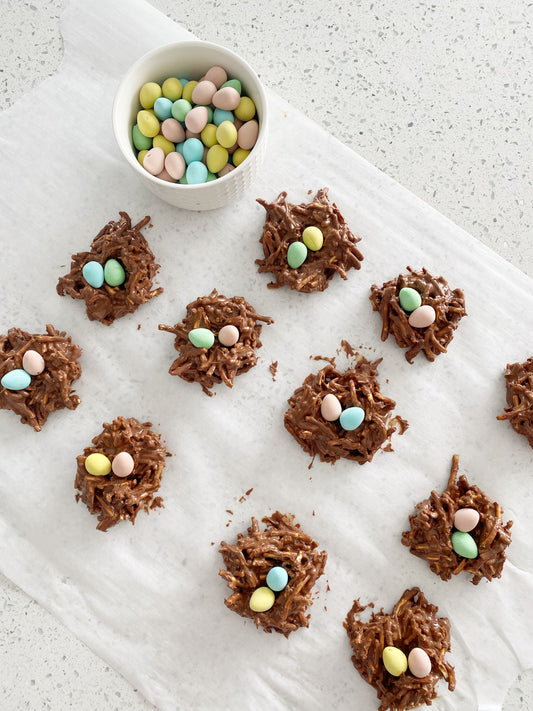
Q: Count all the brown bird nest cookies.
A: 11